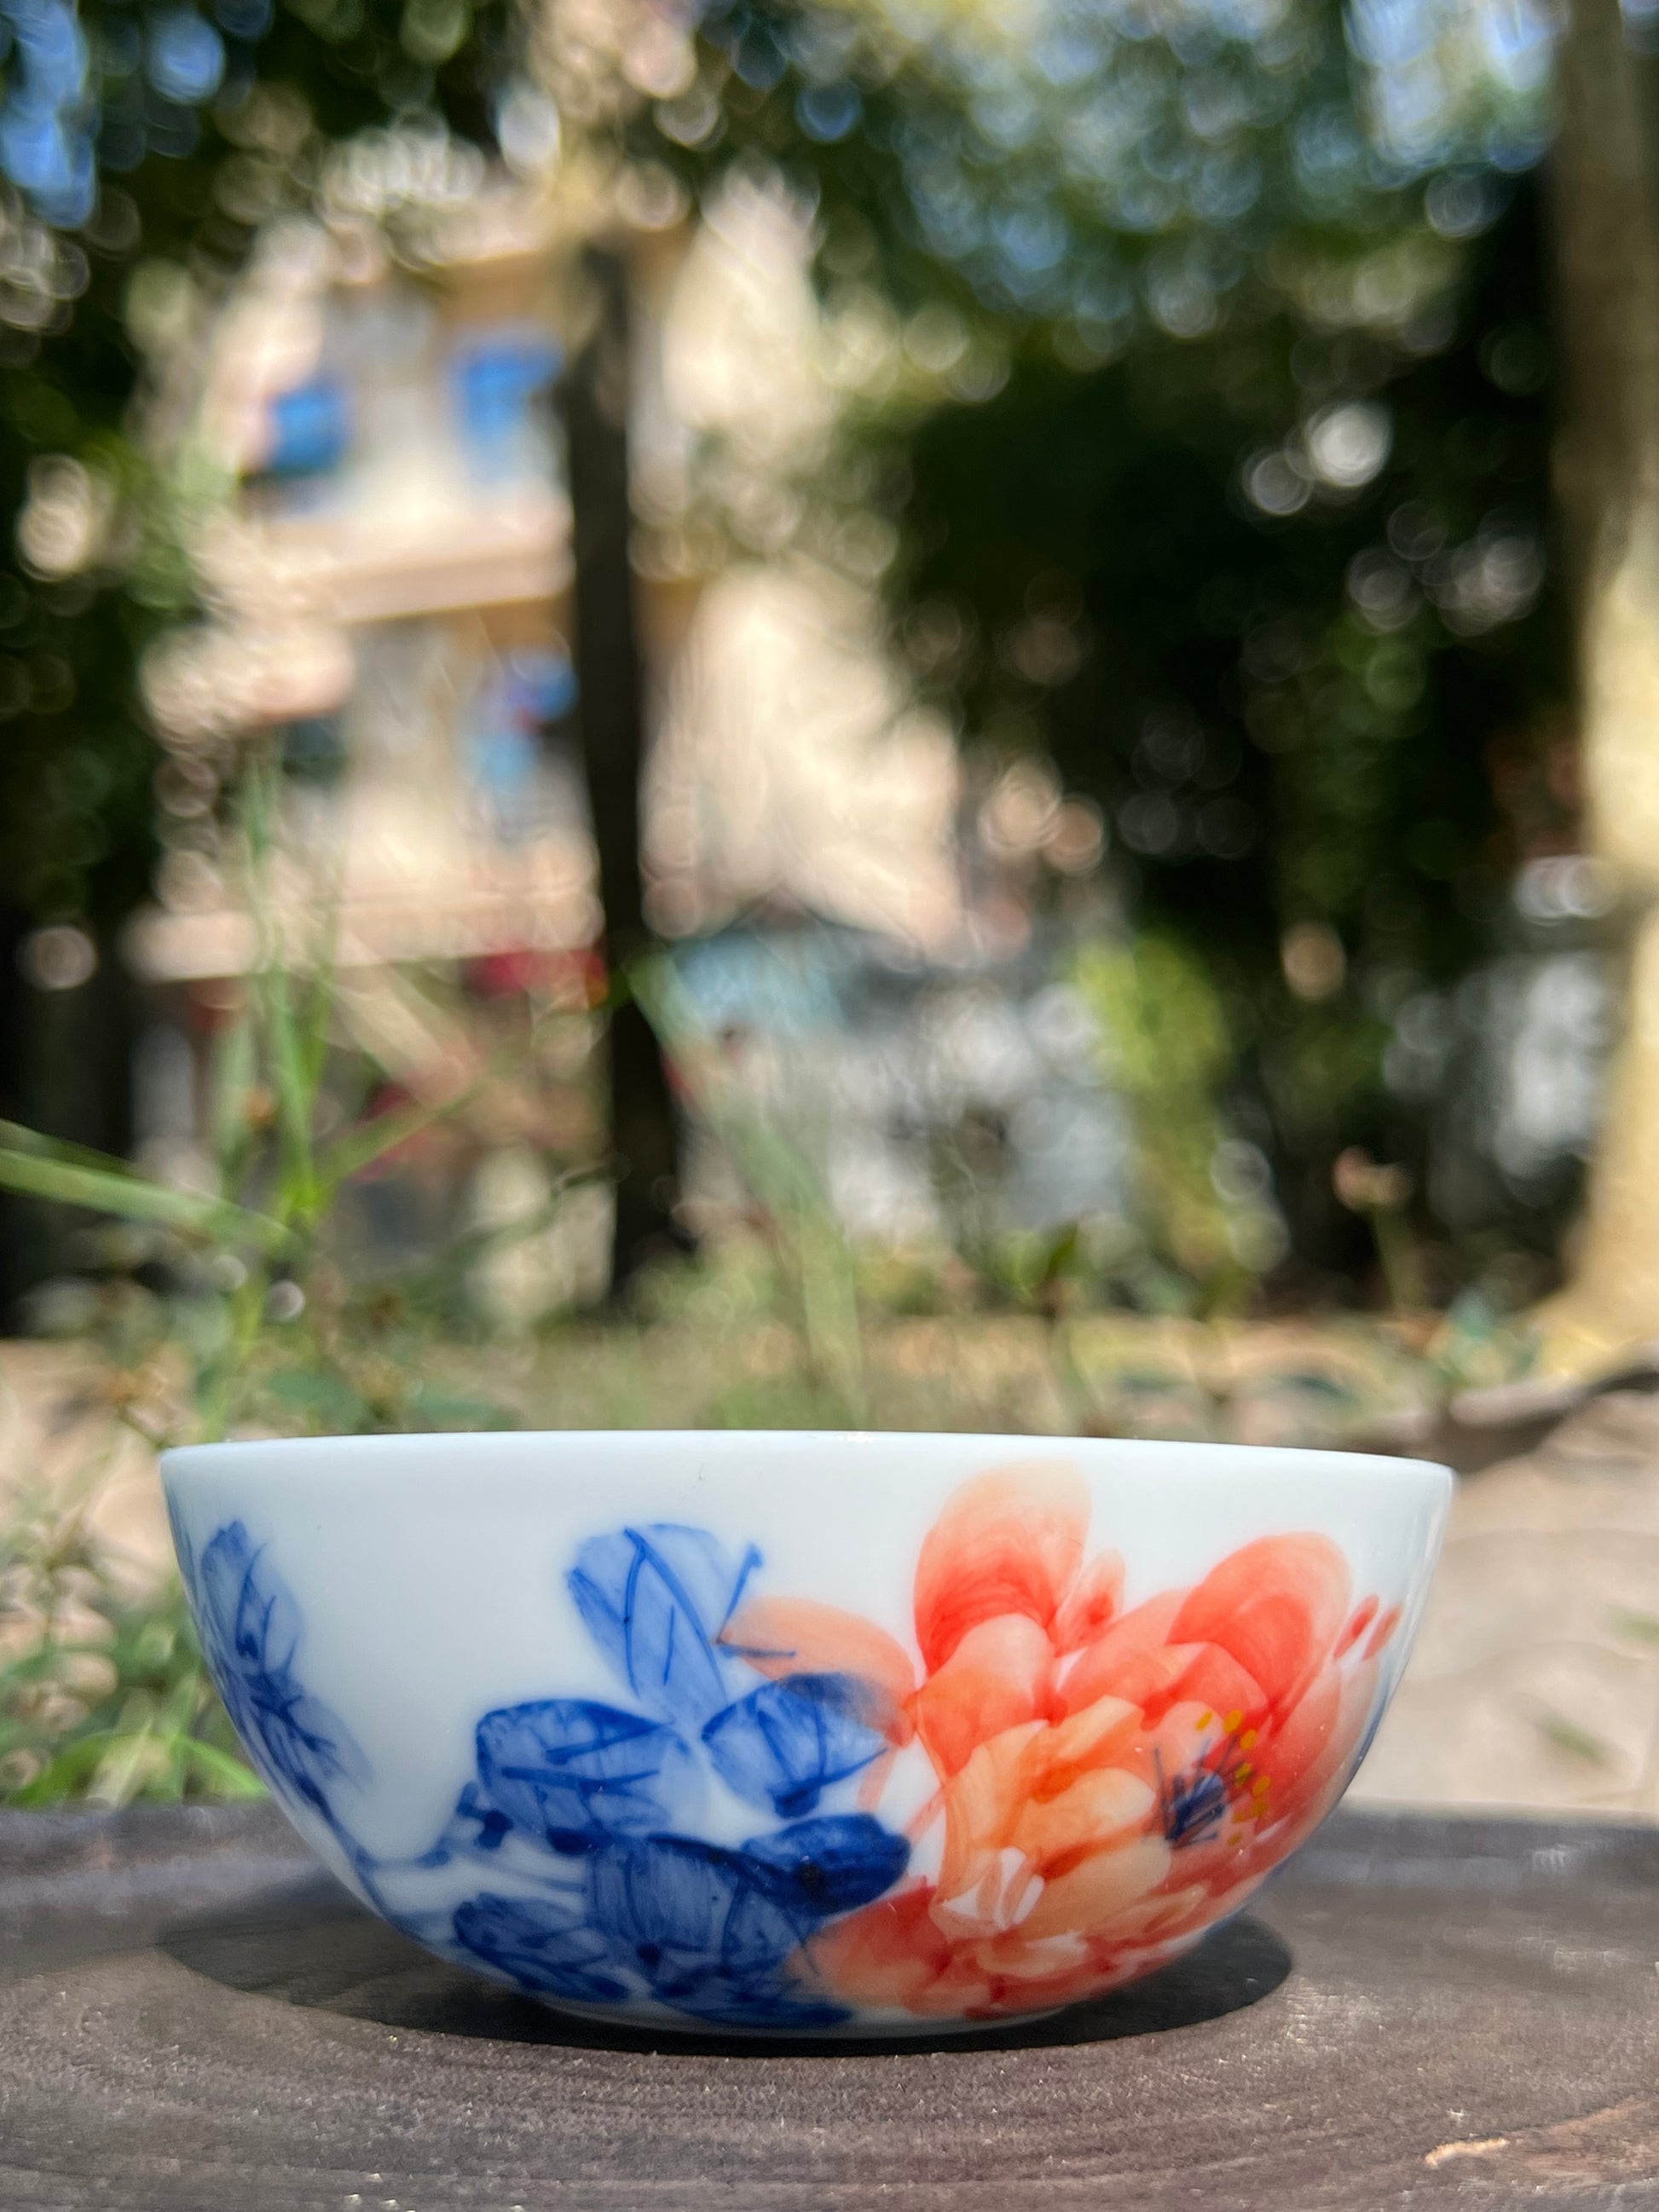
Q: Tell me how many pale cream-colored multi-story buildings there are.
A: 1